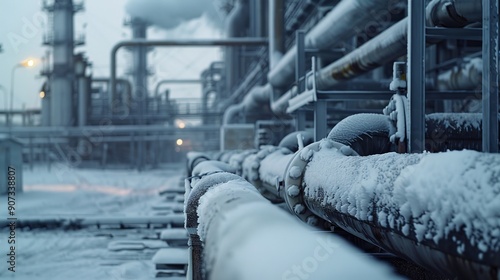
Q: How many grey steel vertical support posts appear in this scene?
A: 4